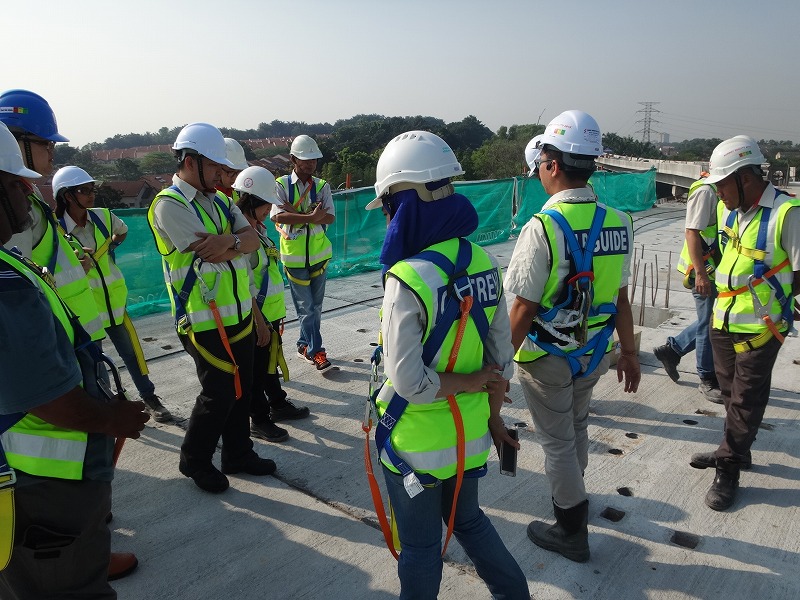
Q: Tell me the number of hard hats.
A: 11